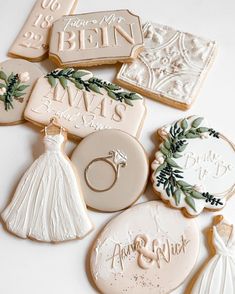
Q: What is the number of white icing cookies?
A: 4